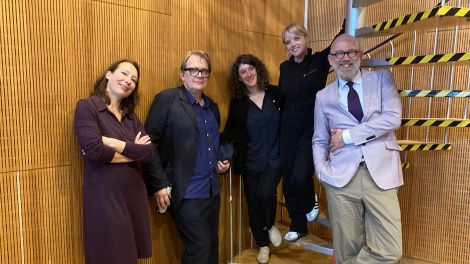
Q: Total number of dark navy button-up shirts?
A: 1